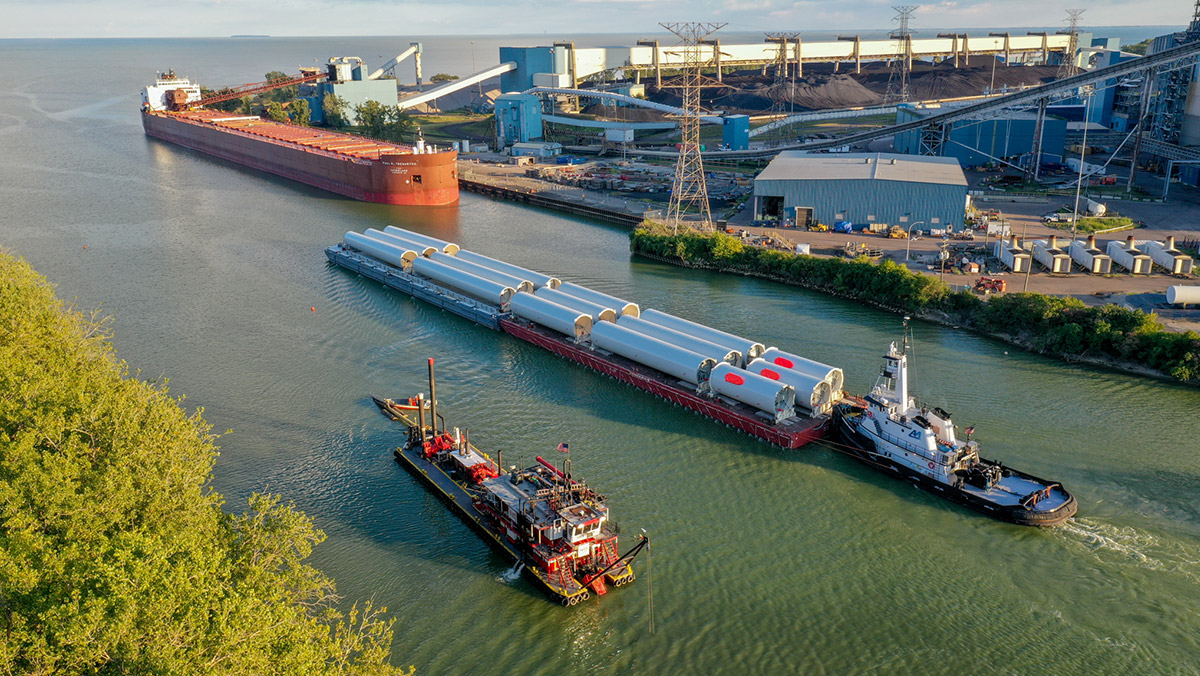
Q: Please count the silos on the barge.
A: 15